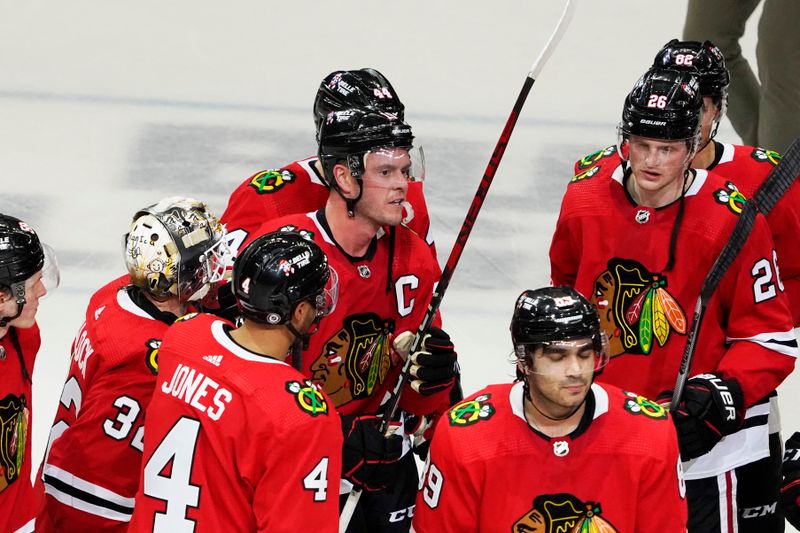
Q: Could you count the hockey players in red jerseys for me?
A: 8